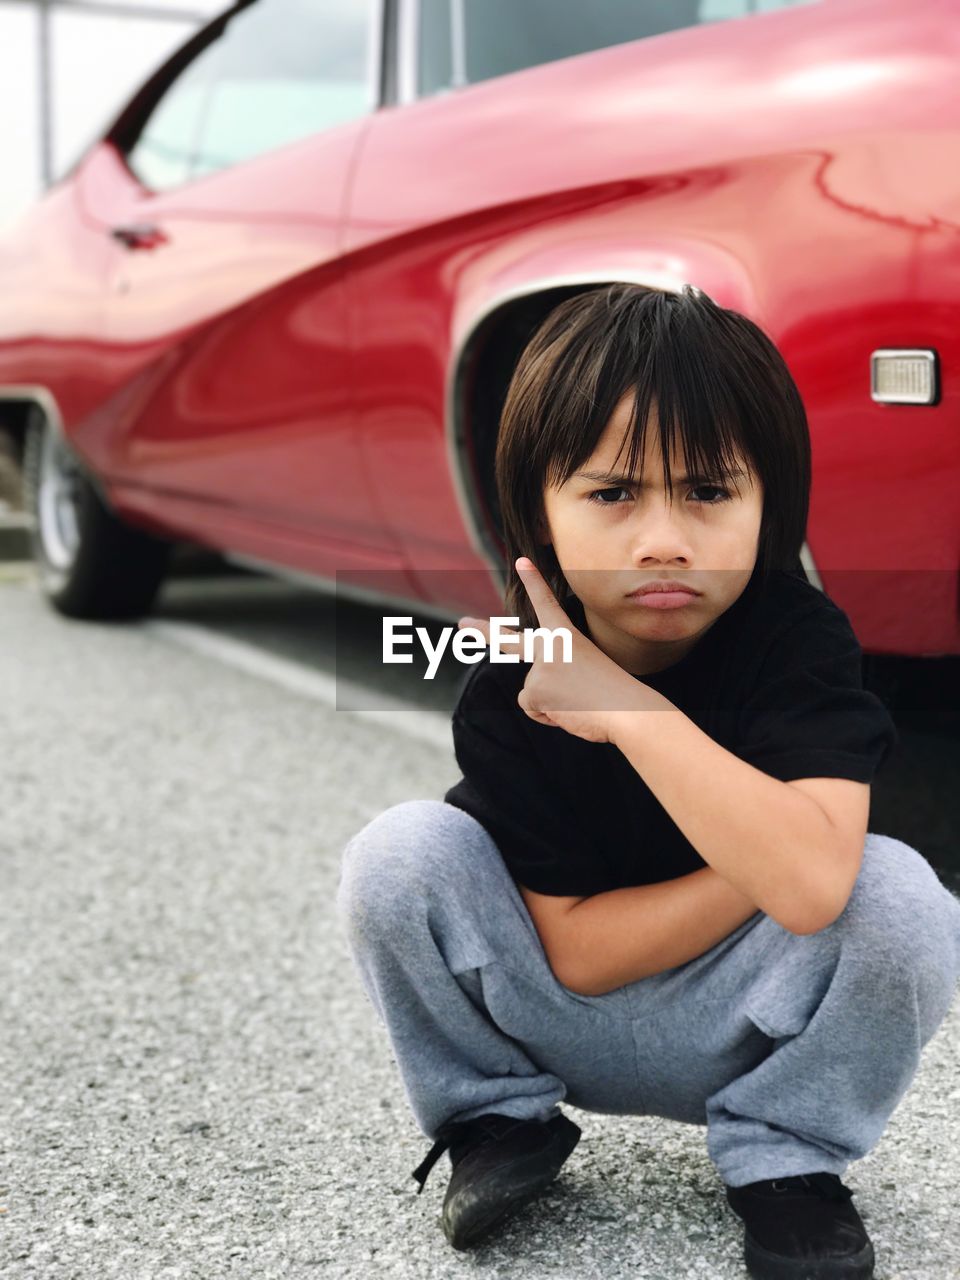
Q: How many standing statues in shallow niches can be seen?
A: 0